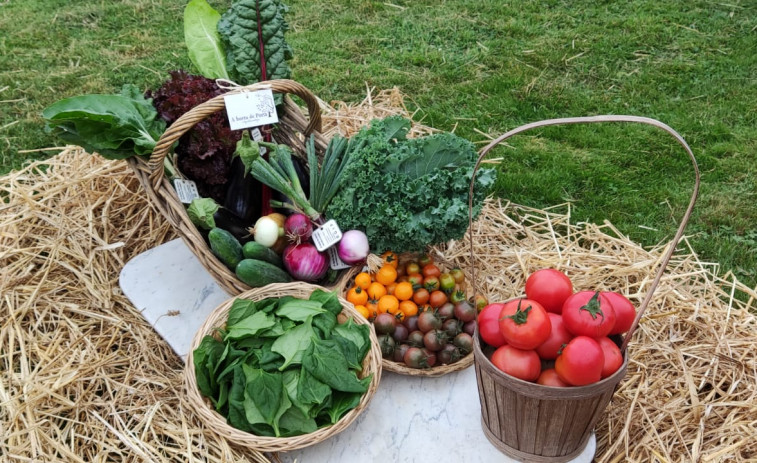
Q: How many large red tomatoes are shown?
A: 10